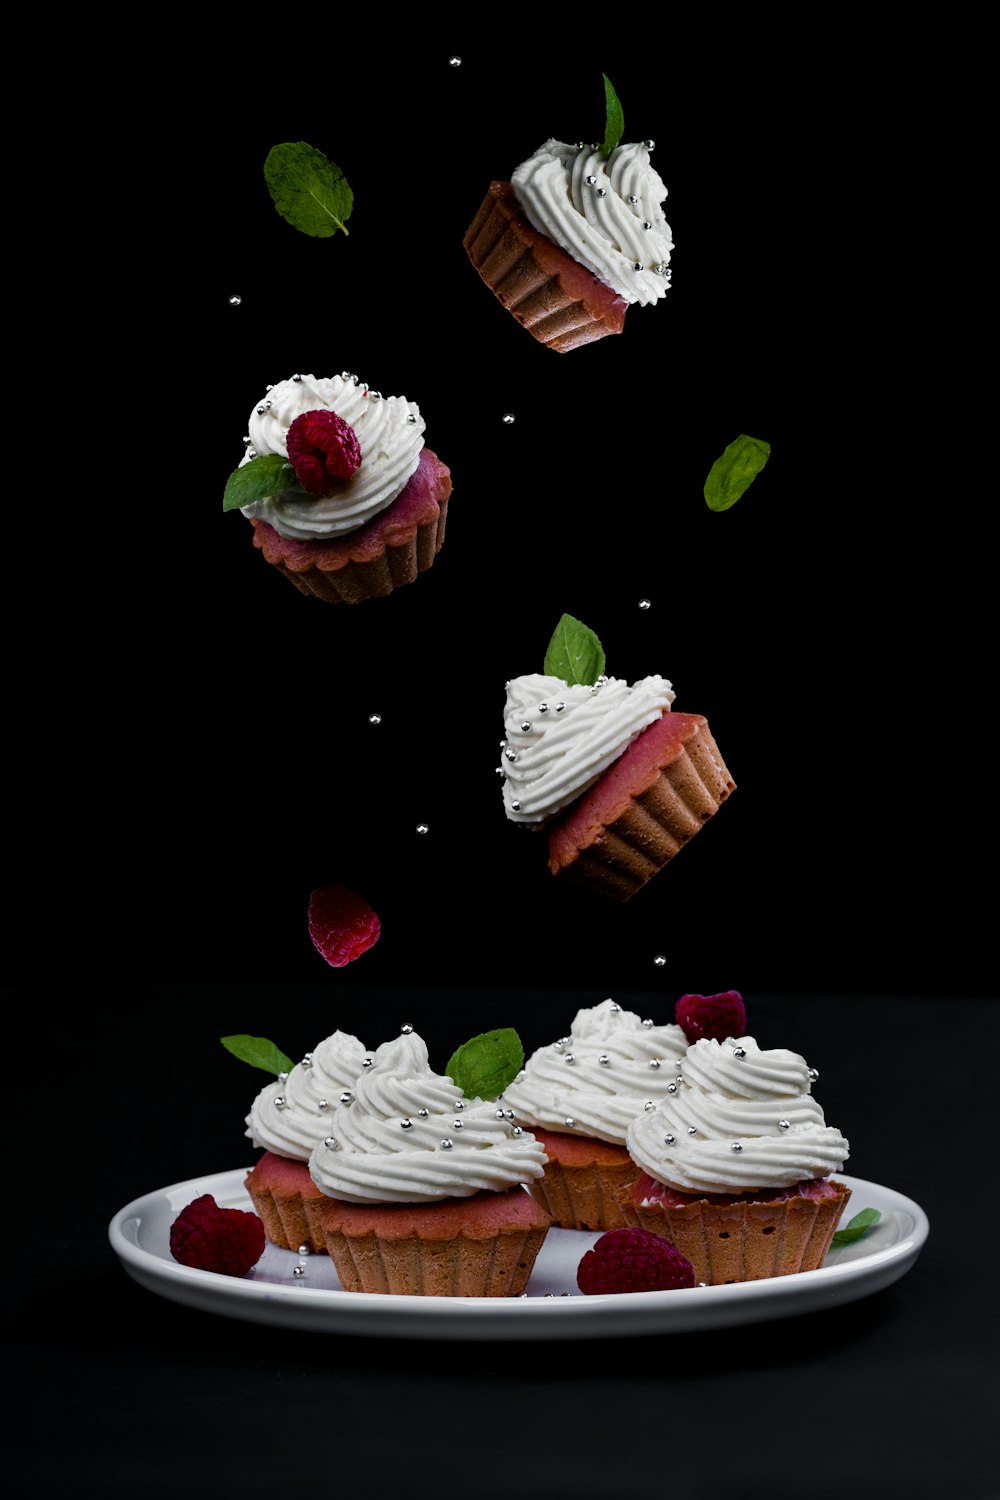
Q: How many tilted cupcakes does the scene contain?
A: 3